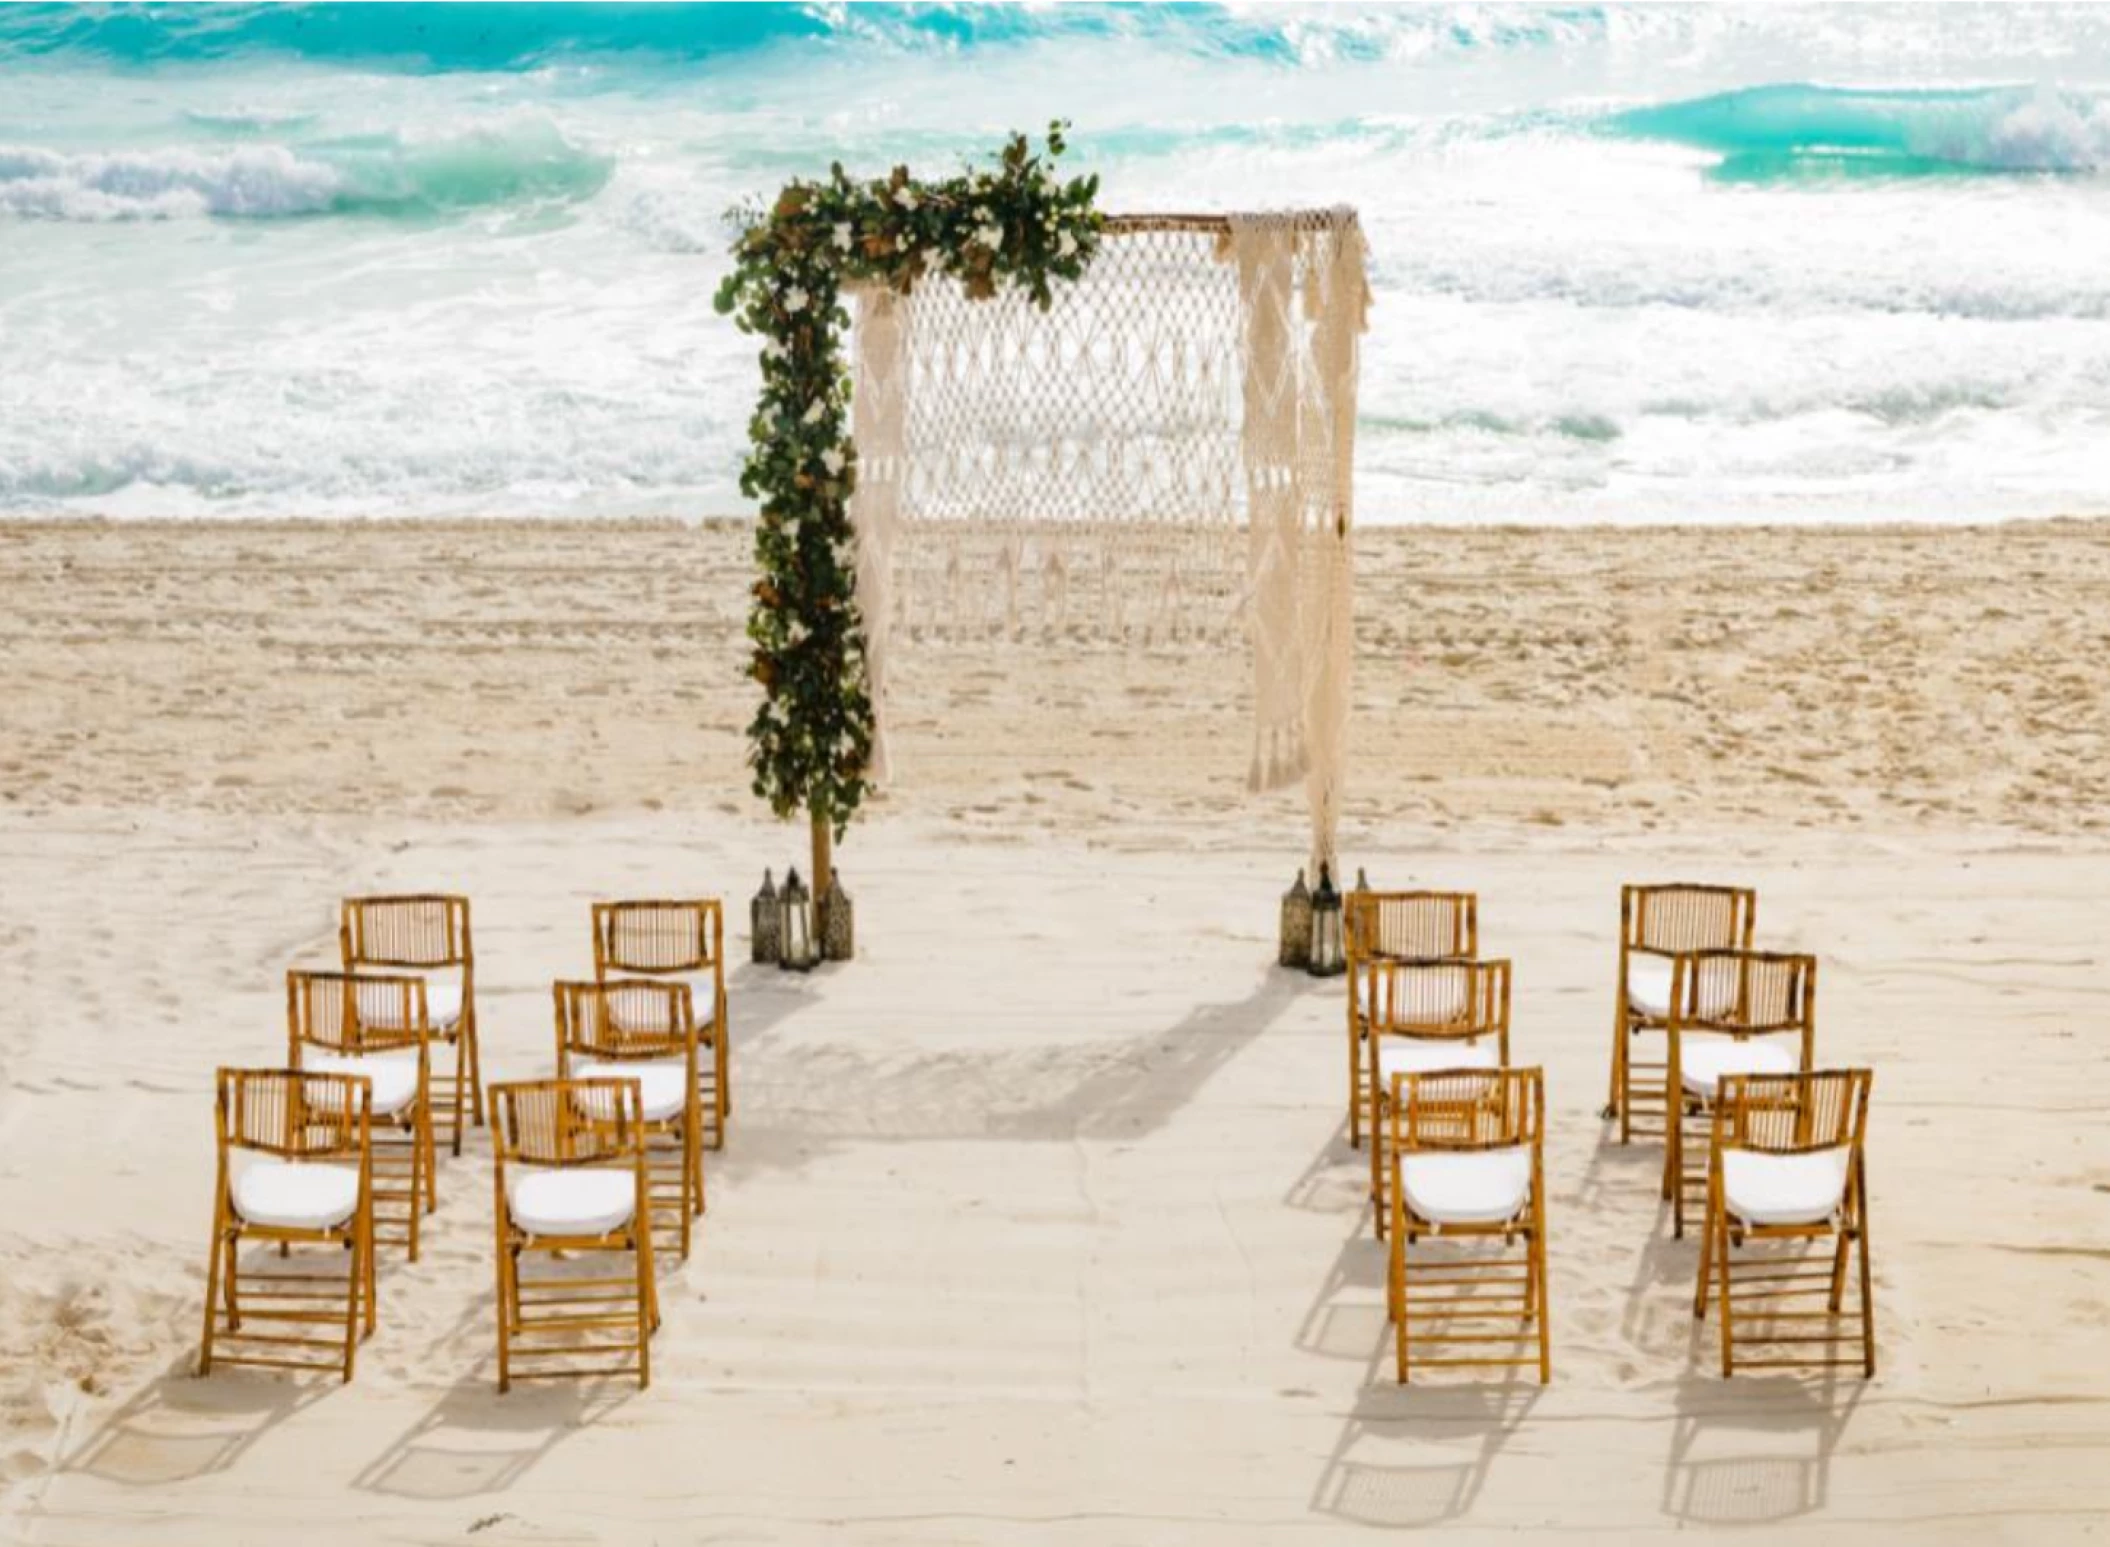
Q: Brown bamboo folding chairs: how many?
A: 12